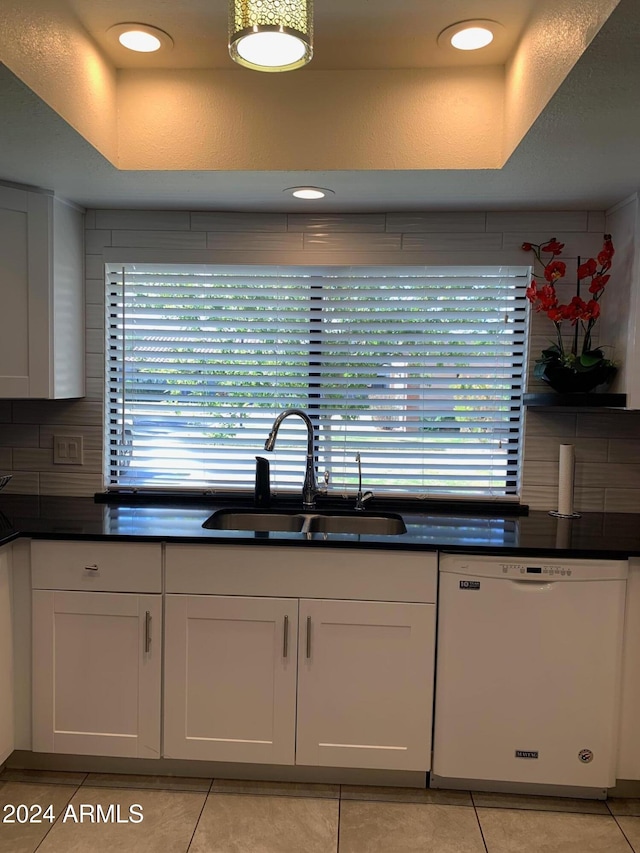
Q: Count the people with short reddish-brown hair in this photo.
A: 0